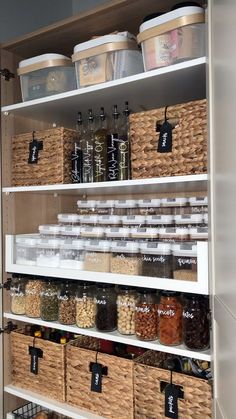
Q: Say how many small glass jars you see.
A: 10